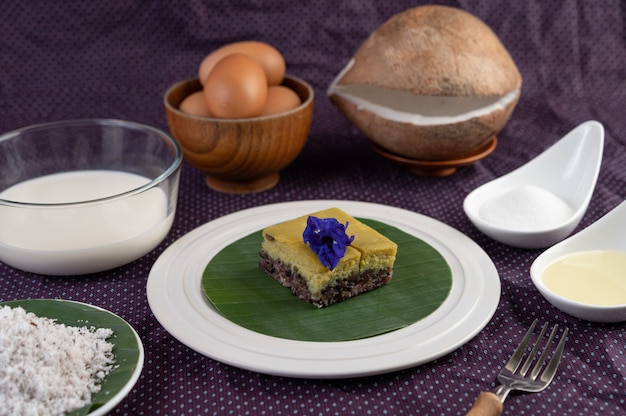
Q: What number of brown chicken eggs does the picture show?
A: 4